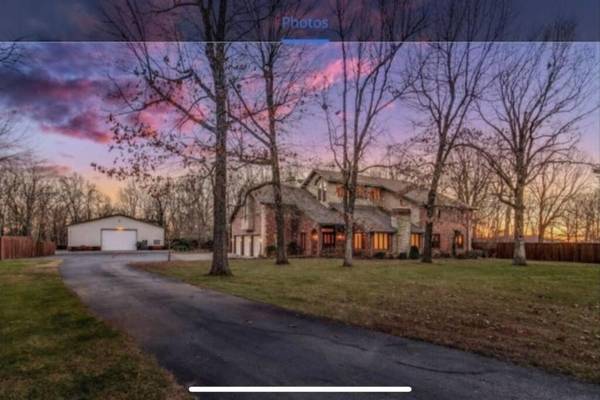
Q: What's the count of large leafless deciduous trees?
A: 5